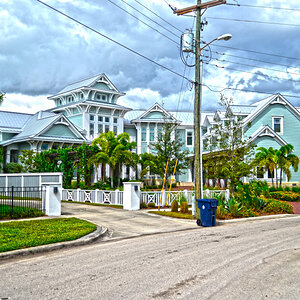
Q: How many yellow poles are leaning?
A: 2